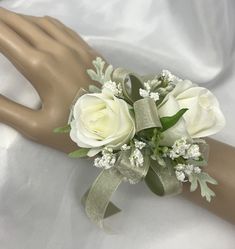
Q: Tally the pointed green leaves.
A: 3